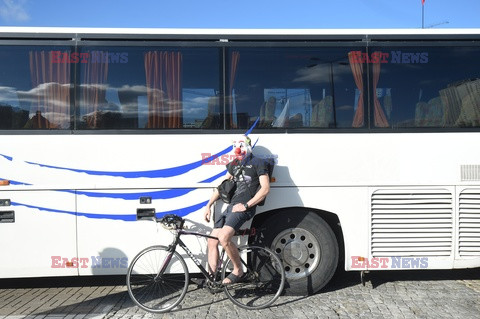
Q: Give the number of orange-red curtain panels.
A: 6